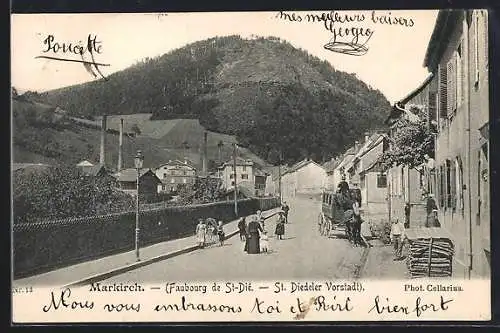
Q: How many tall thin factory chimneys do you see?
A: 3